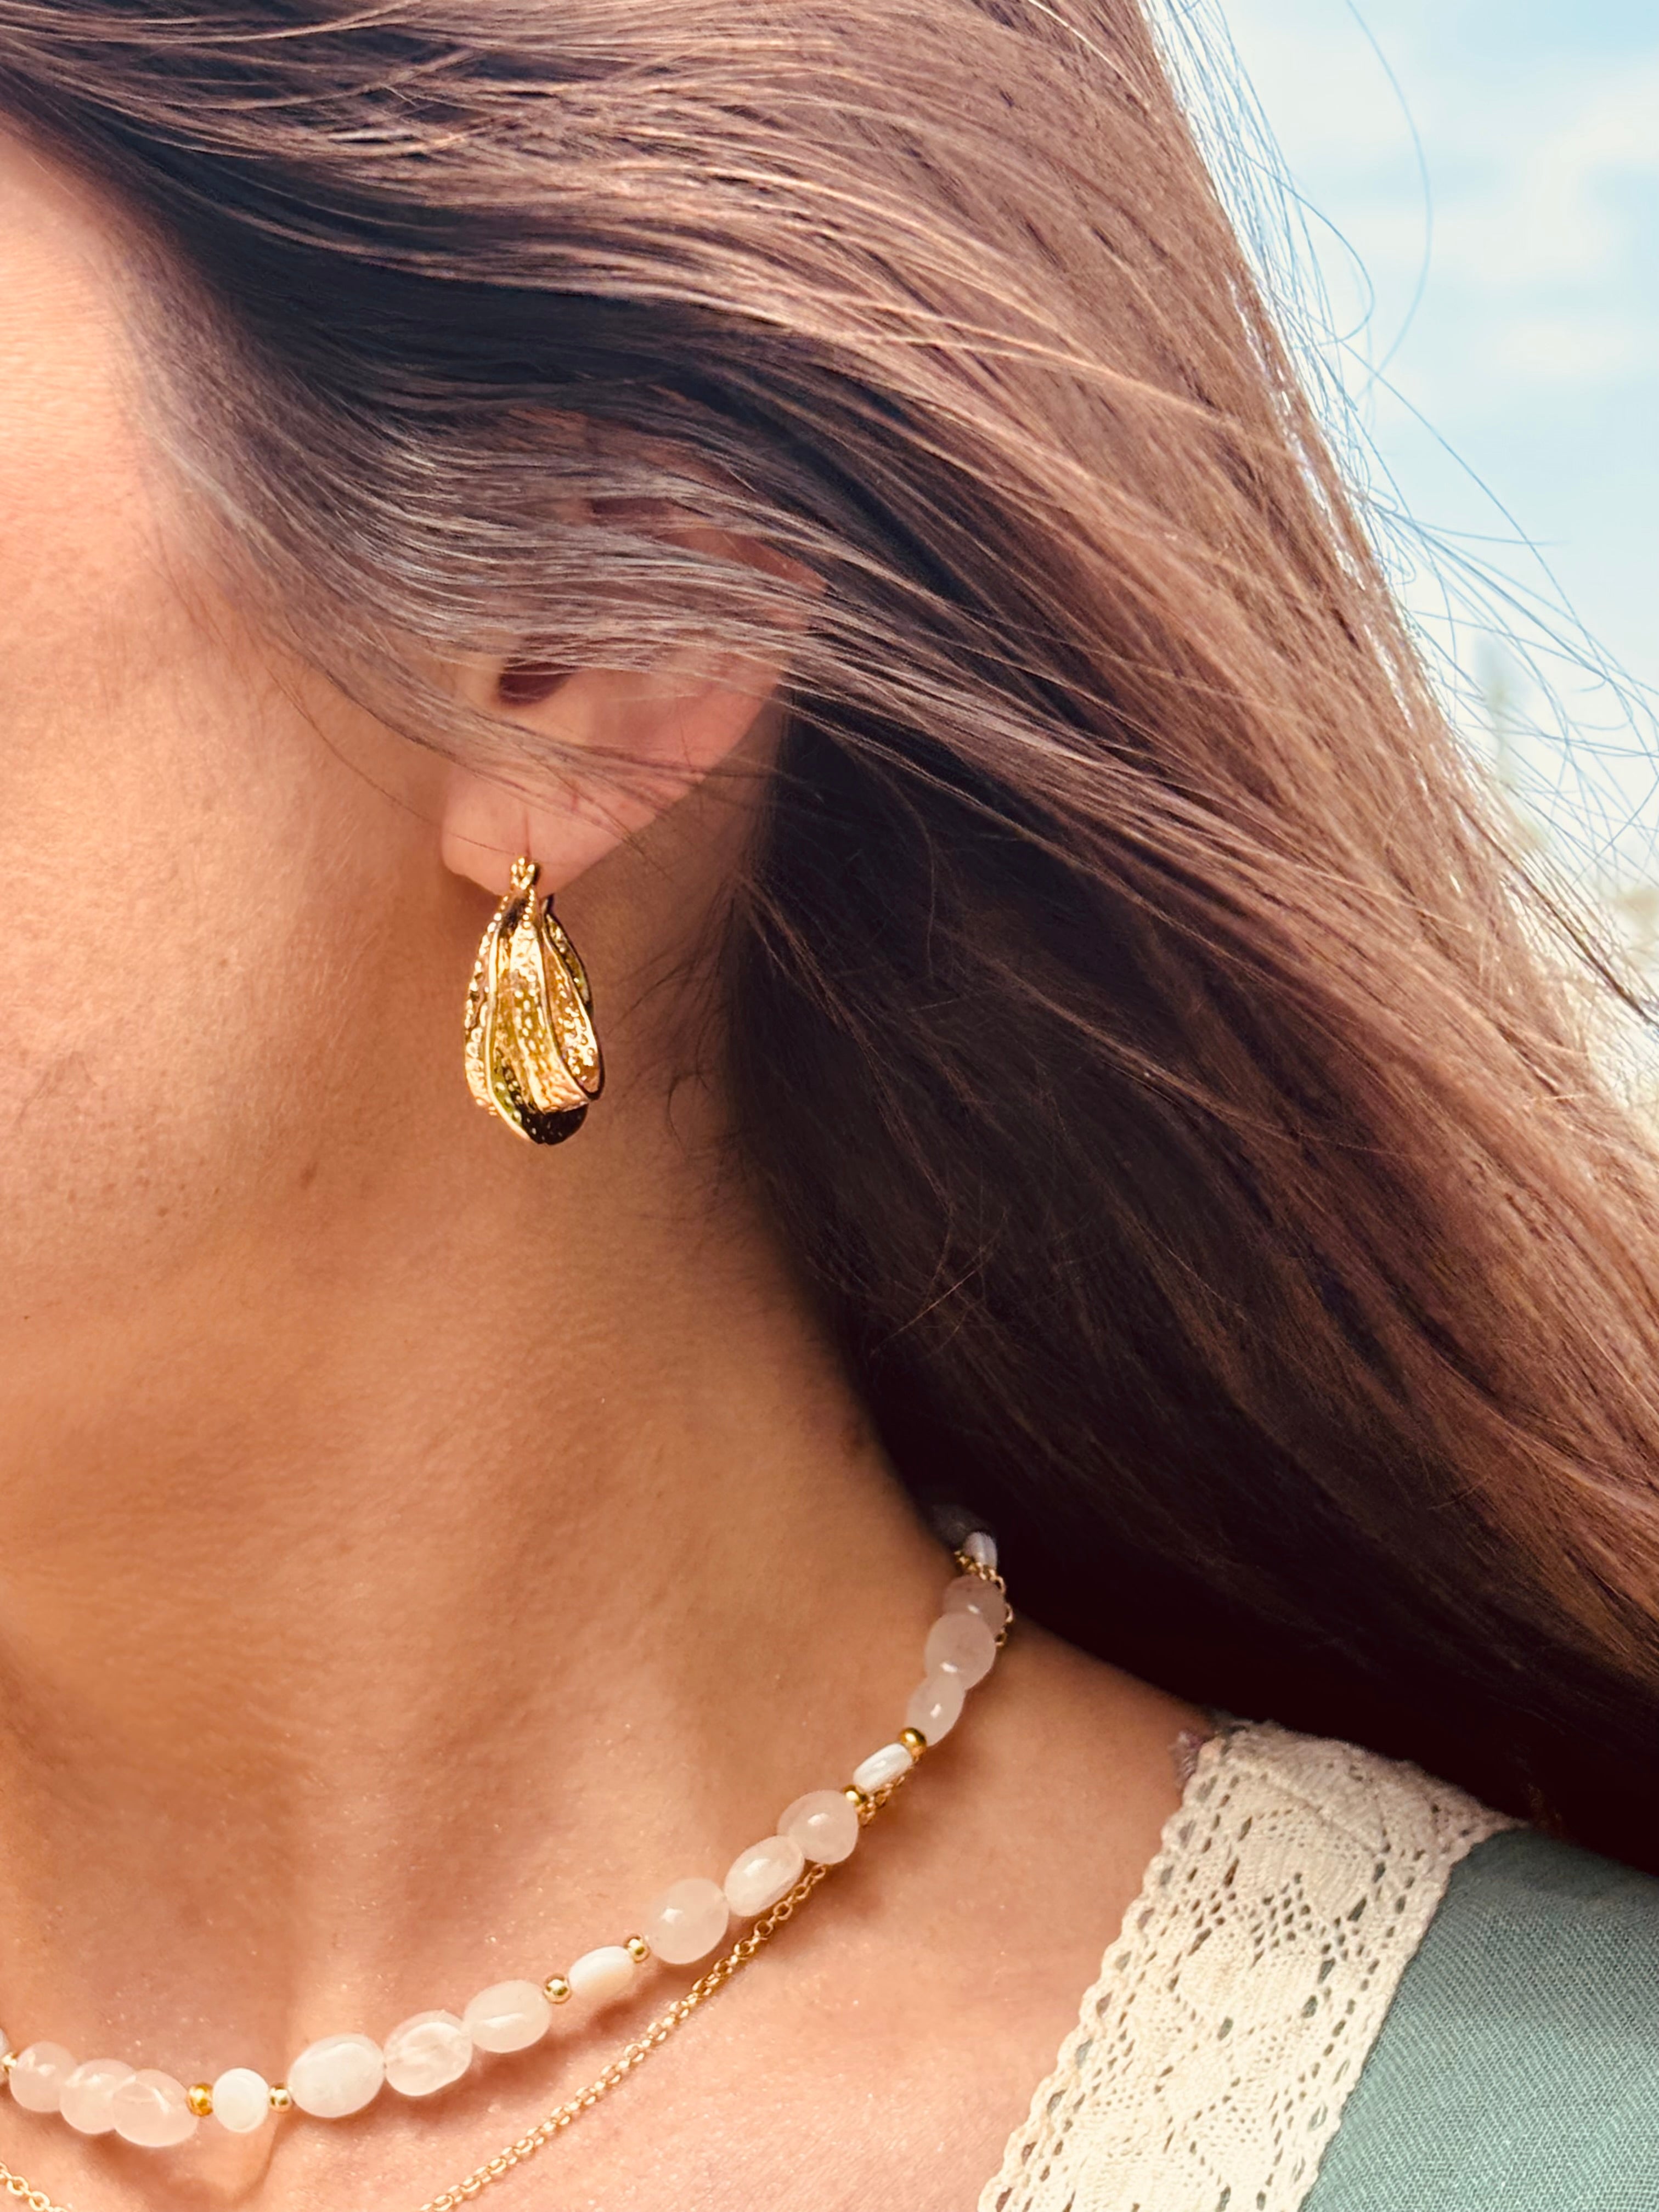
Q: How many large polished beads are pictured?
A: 12